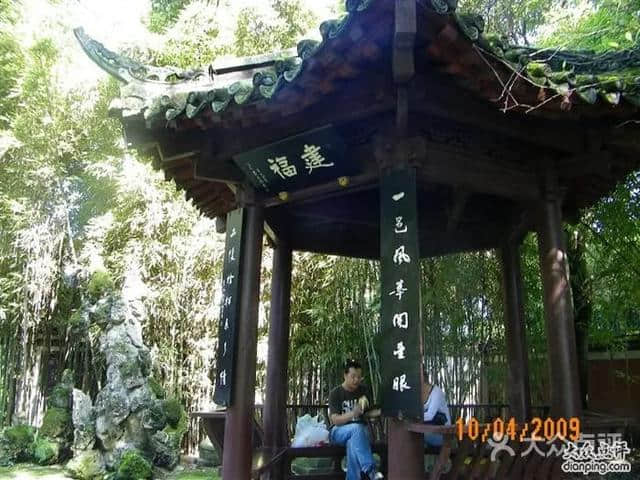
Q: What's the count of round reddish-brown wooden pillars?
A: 5